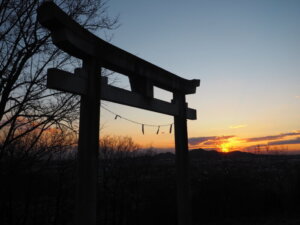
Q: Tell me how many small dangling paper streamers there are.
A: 4